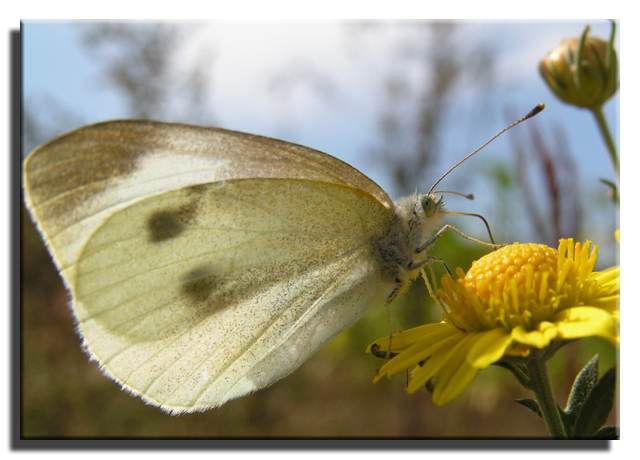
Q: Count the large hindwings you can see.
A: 1